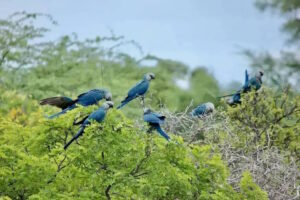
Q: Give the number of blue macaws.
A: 7